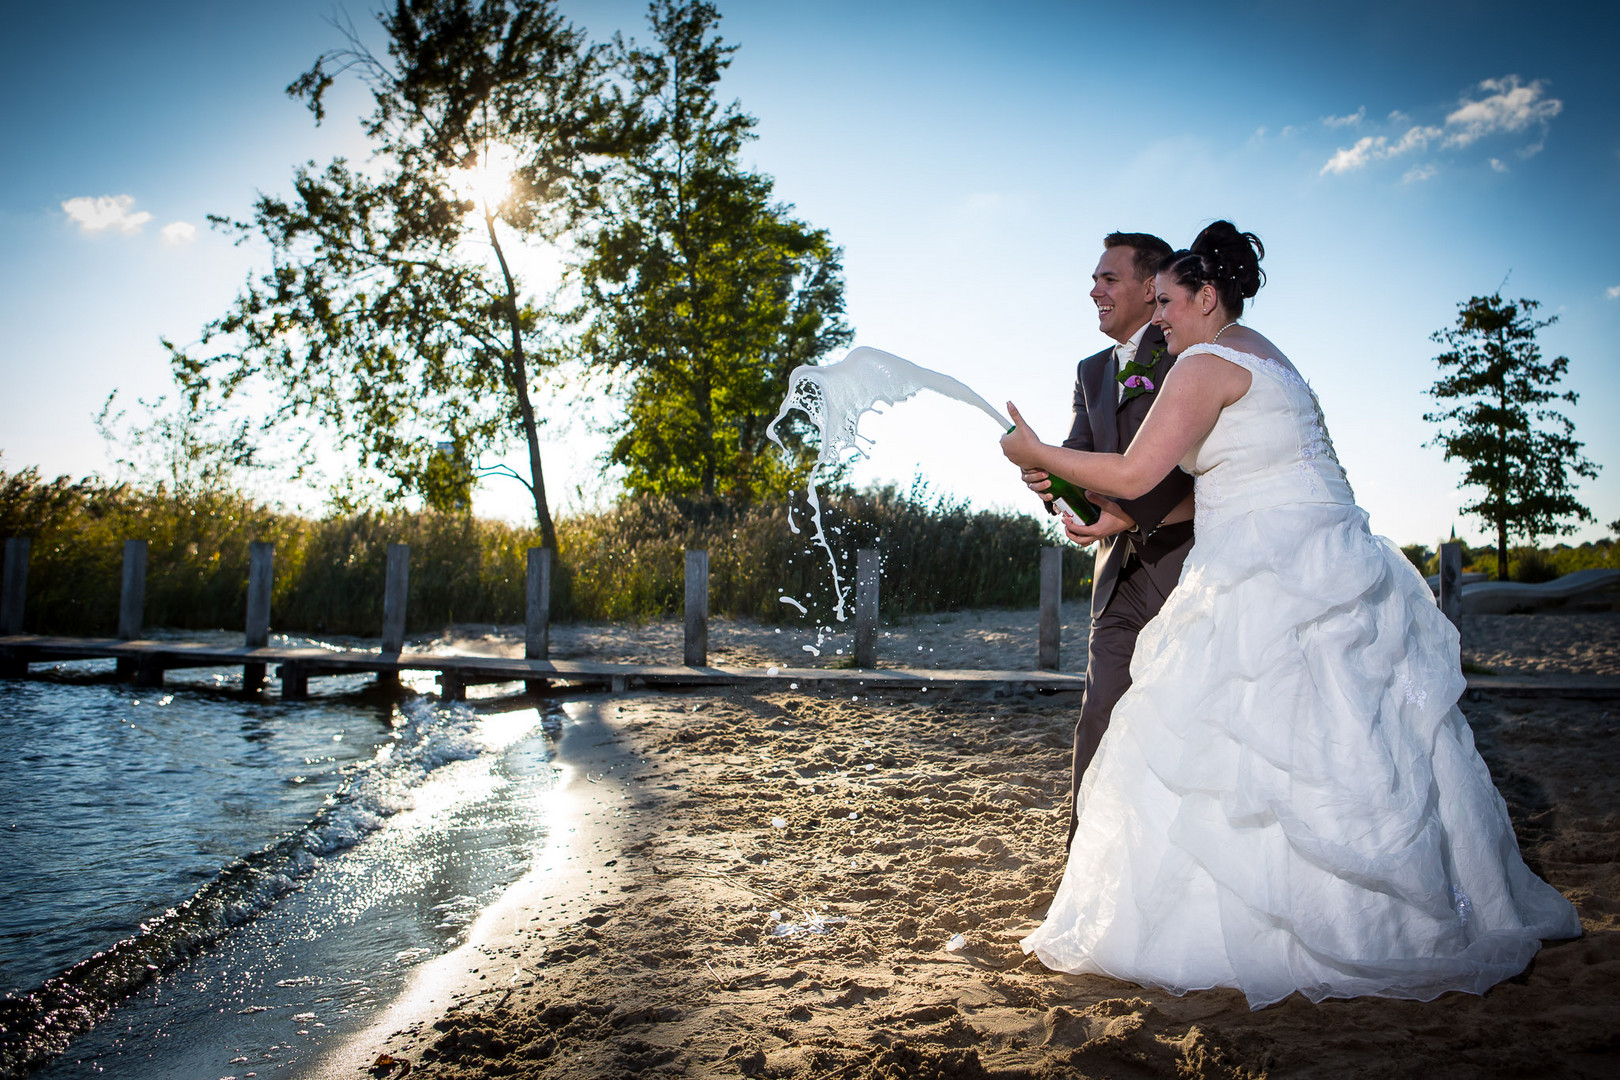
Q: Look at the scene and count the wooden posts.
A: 9